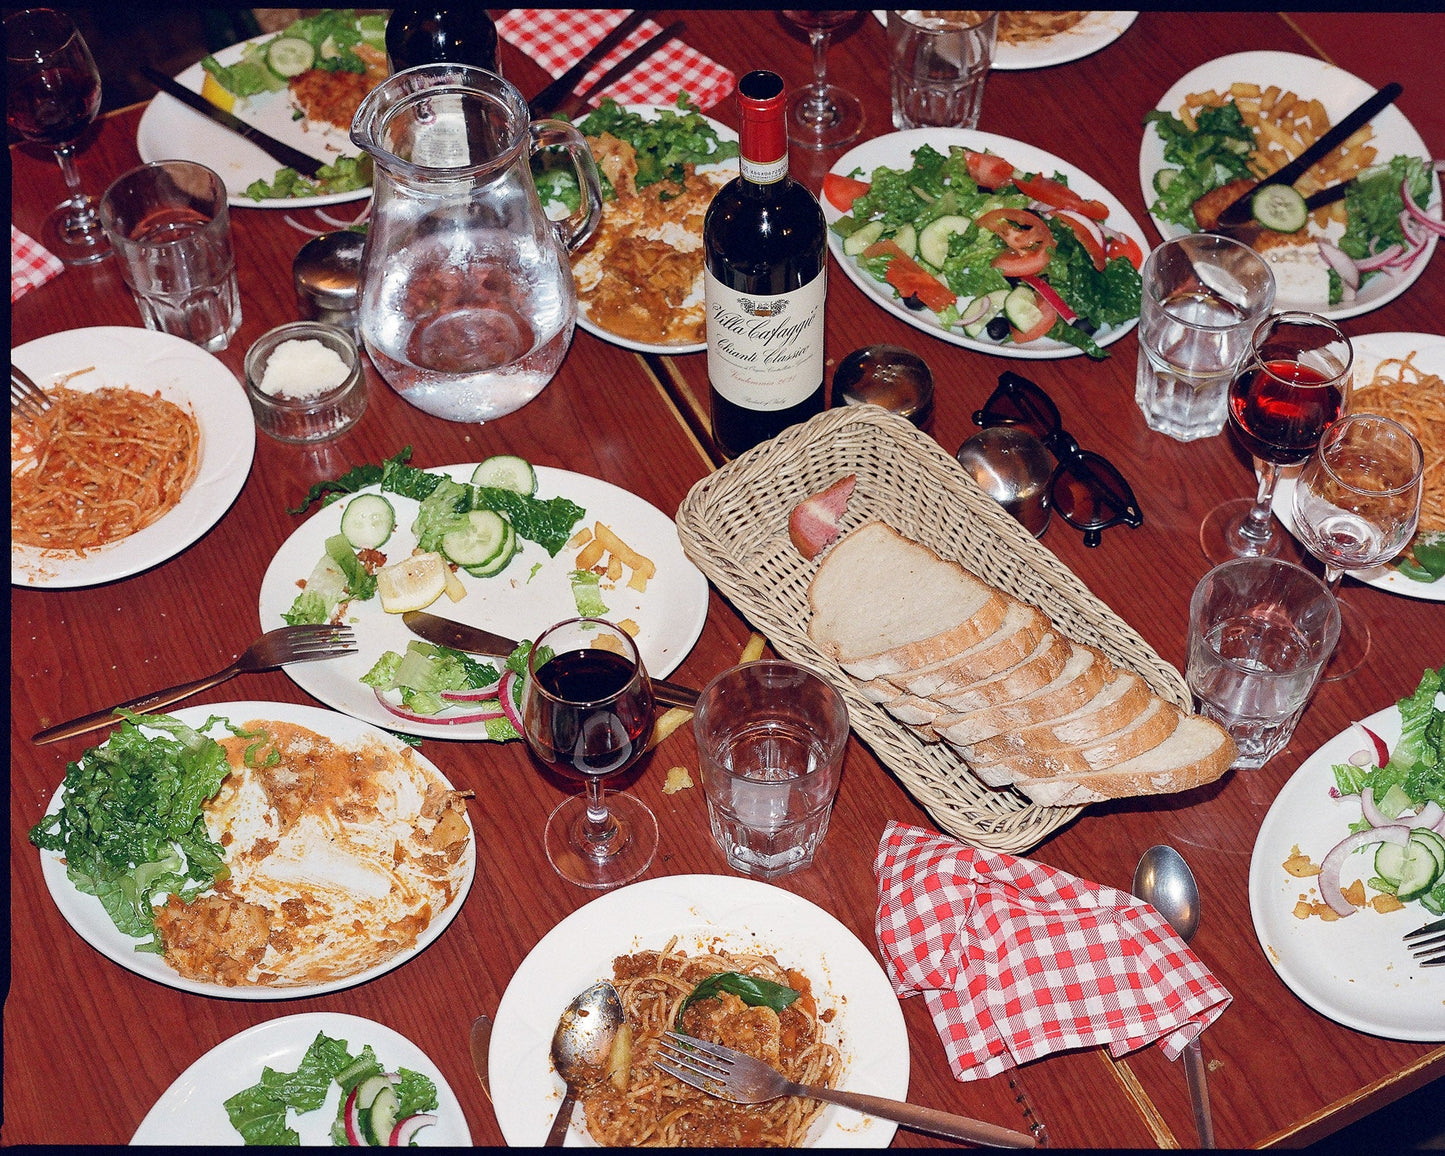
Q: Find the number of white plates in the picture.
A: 12